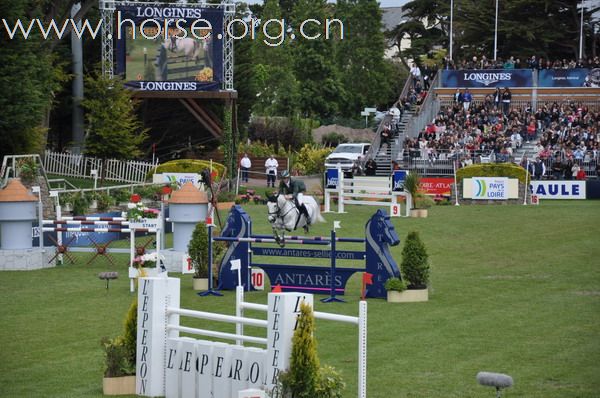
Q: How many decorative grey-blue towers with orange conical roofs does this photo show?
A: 2